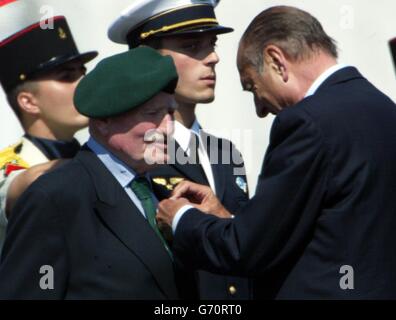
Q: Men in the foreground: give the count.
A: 2